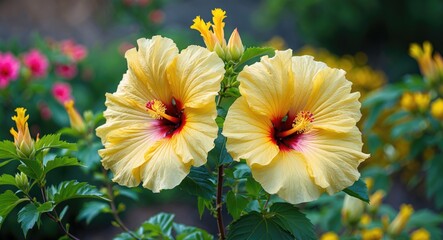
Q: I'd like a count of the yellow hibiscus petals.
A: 10